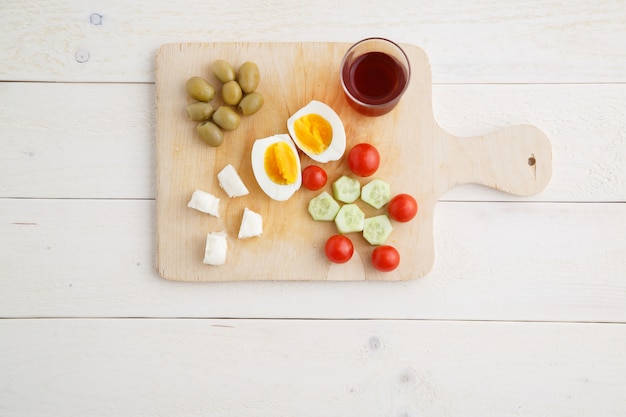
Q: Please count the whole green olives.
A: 8